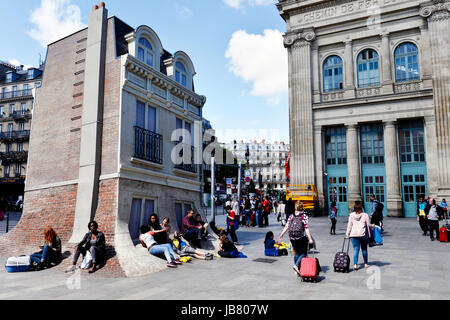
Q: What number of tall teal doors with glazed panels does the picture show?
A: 3